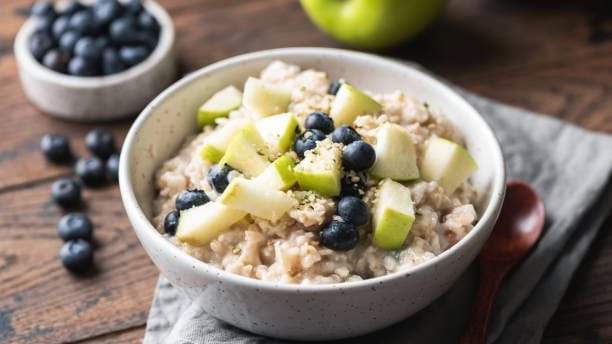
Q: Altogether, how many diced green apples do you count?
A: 13